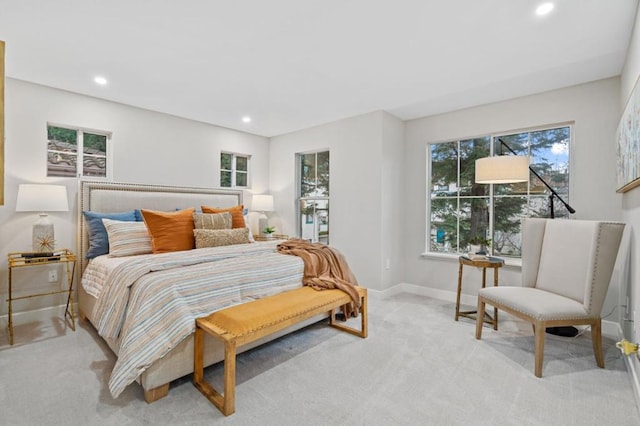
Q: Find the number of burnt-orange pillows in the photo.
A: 2